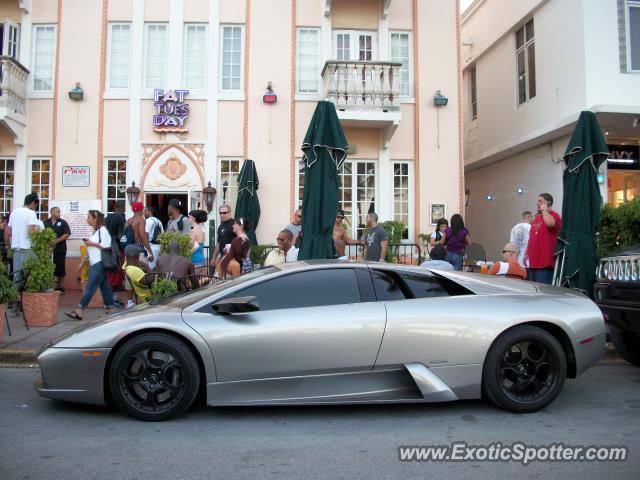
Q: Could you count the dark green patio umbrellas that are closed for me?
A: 3